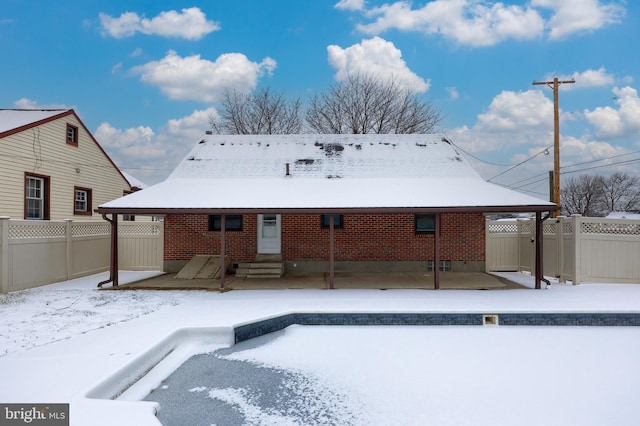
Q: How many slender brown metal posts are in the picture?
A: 5